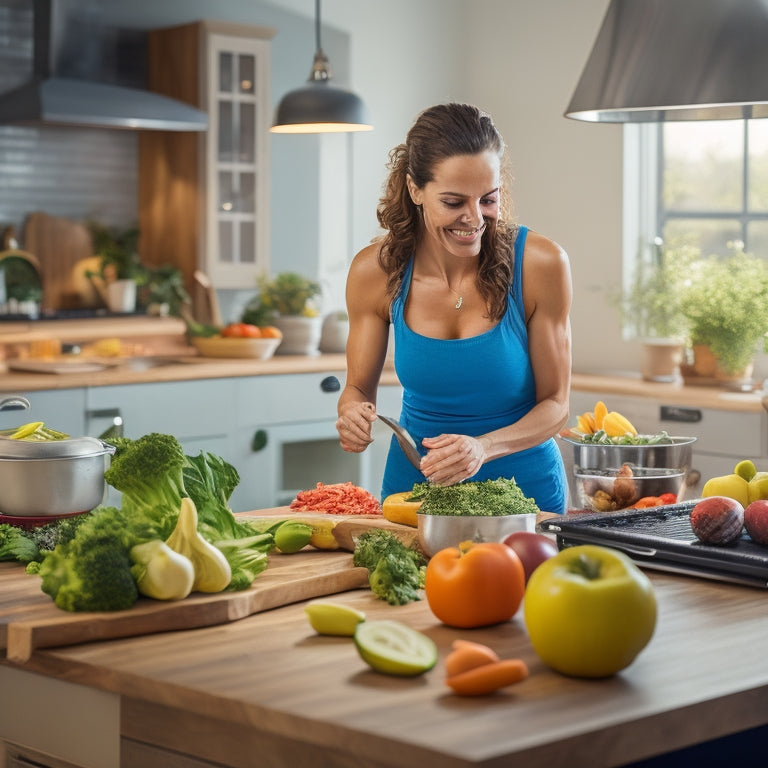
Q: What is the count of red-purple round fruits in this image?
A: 3